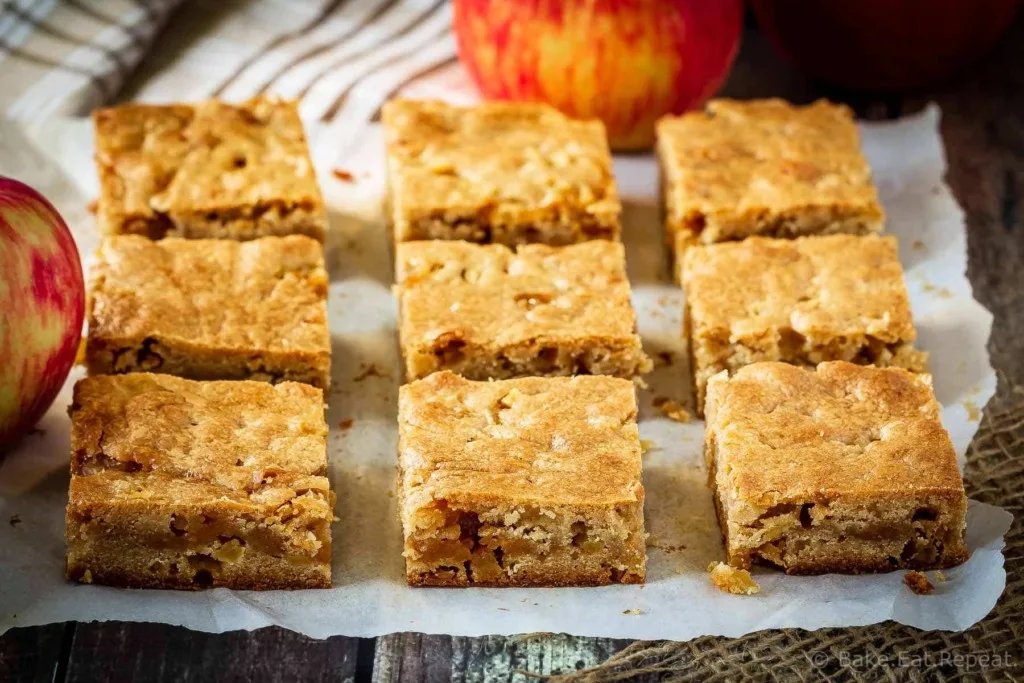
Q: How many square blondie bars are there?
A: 9